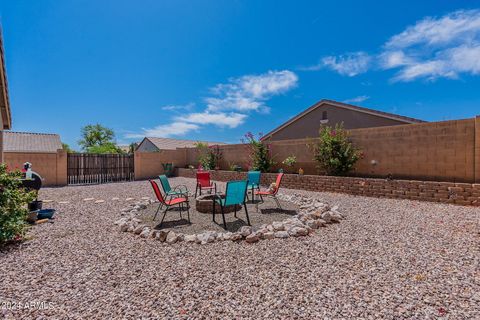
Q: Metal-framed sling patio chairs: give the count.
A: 6